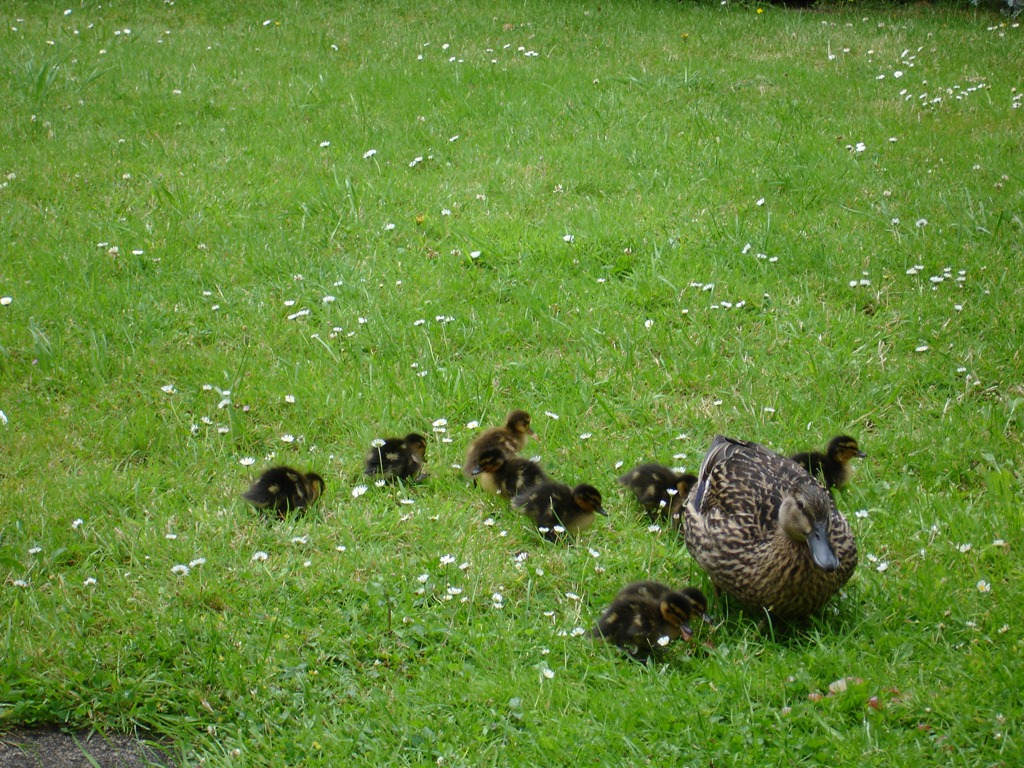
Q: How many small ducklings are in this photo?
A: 9